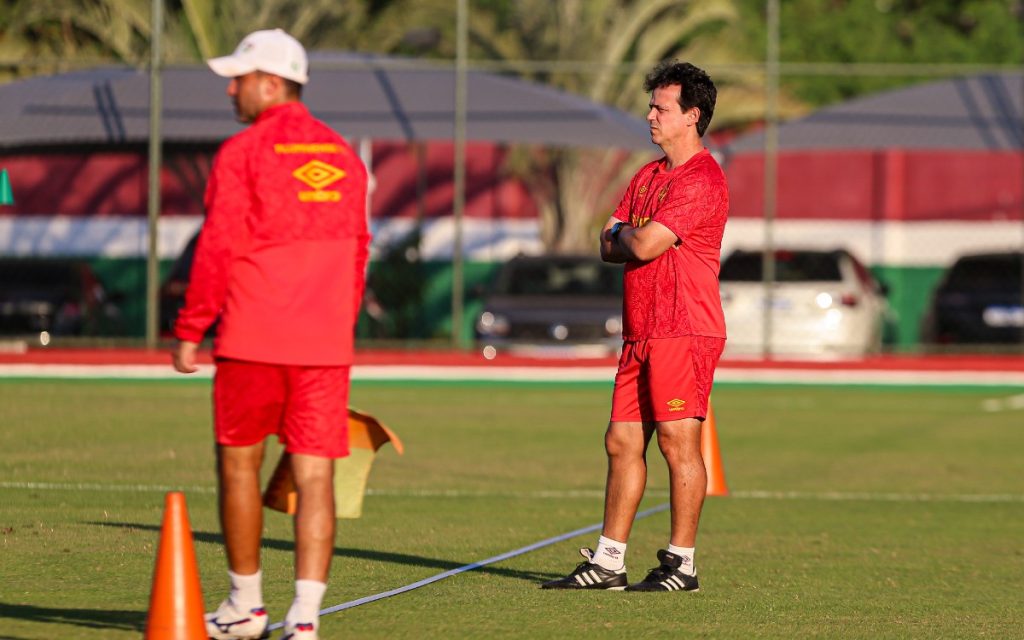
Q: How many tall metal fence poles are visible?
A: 3